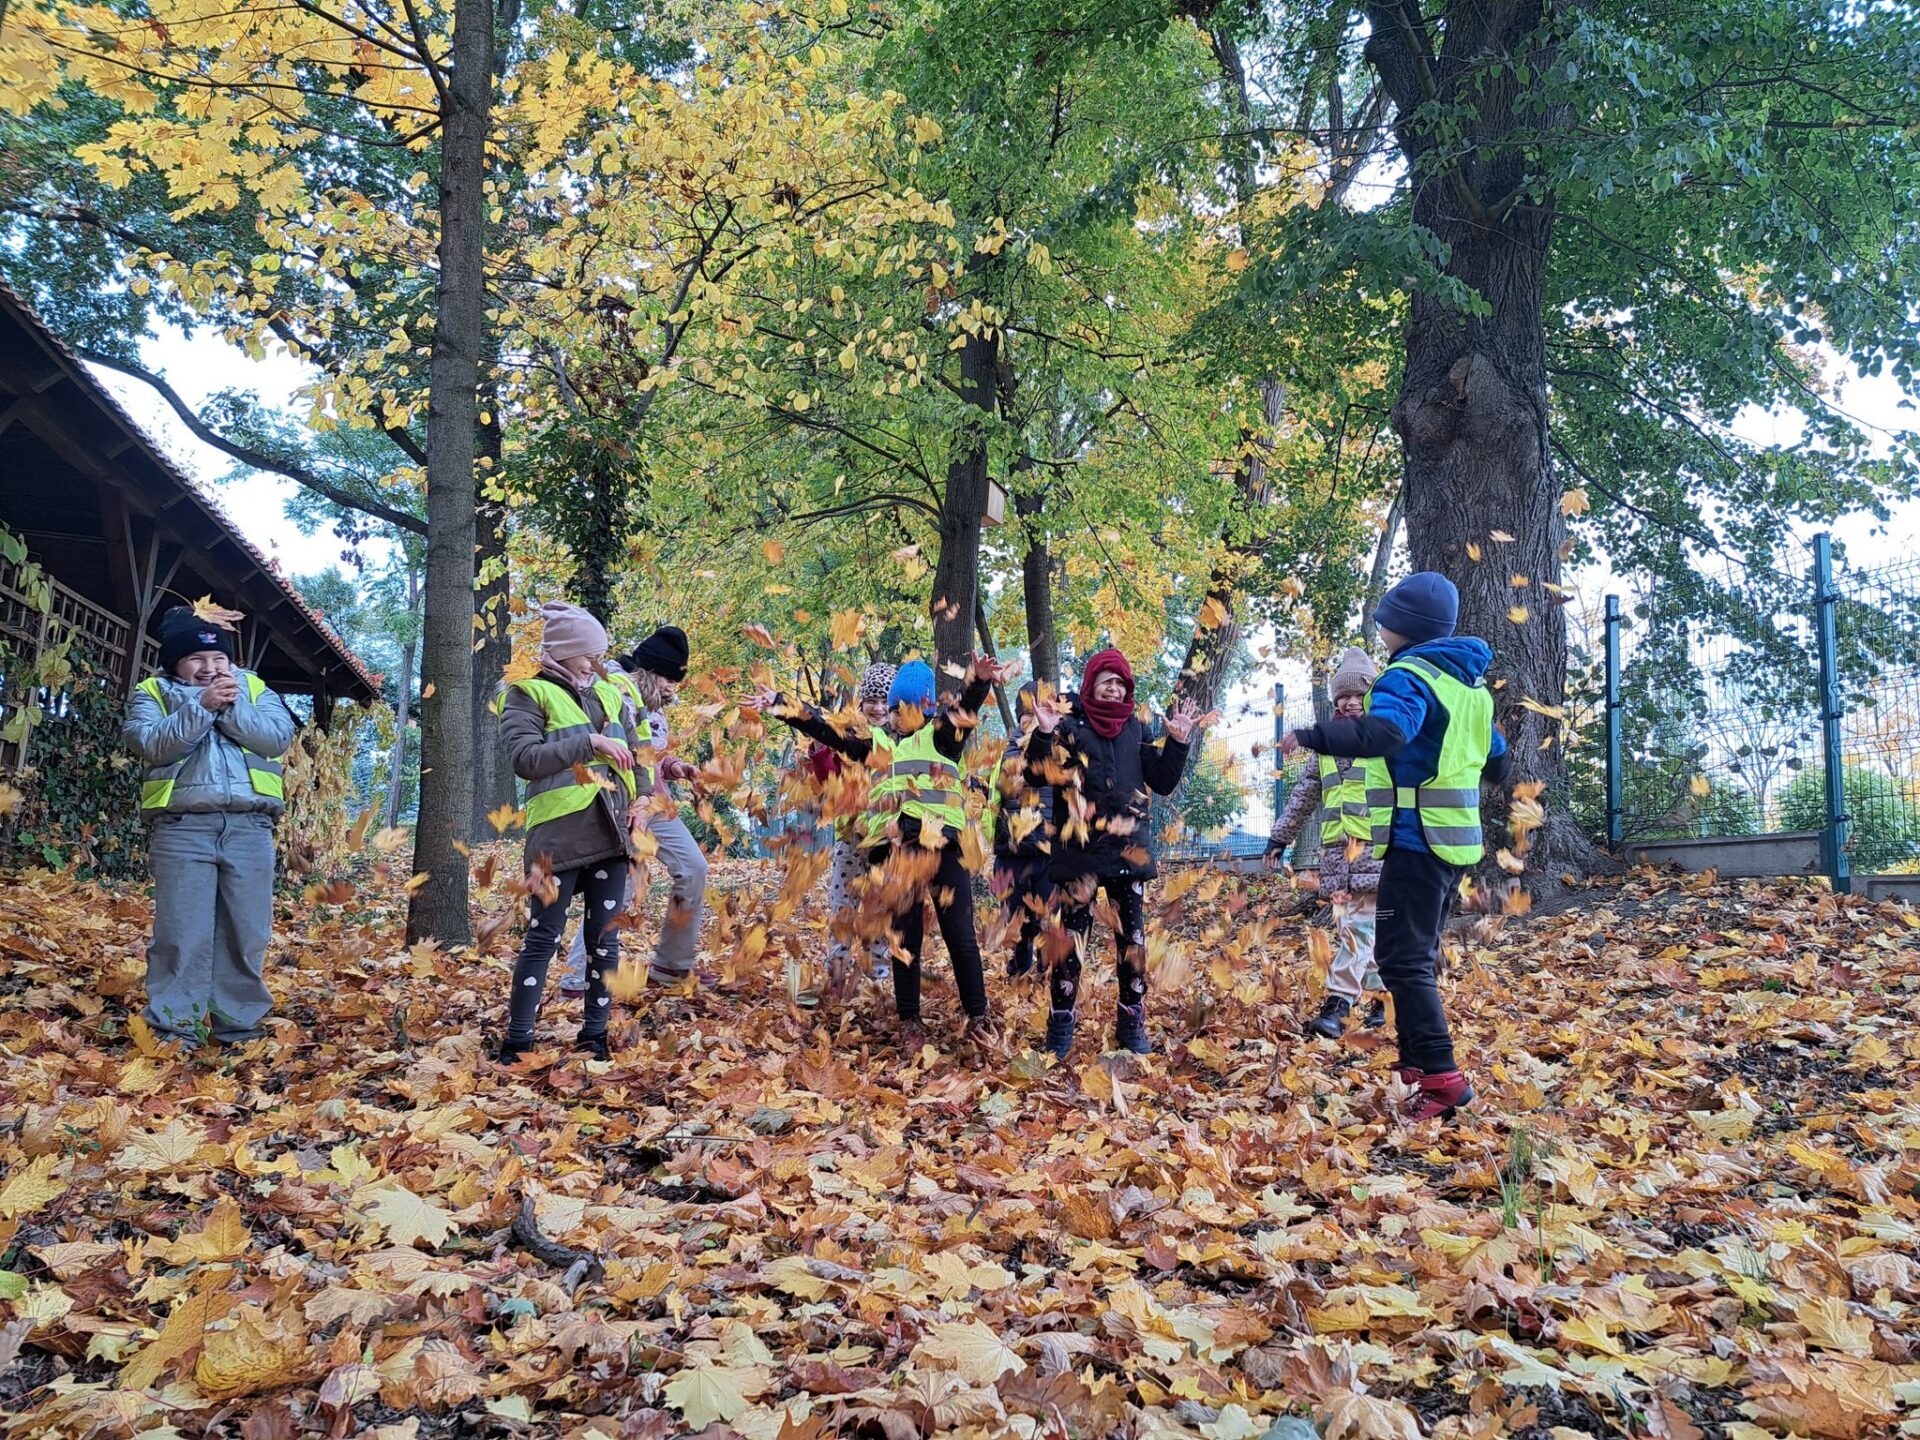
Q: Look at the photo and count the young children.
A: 9